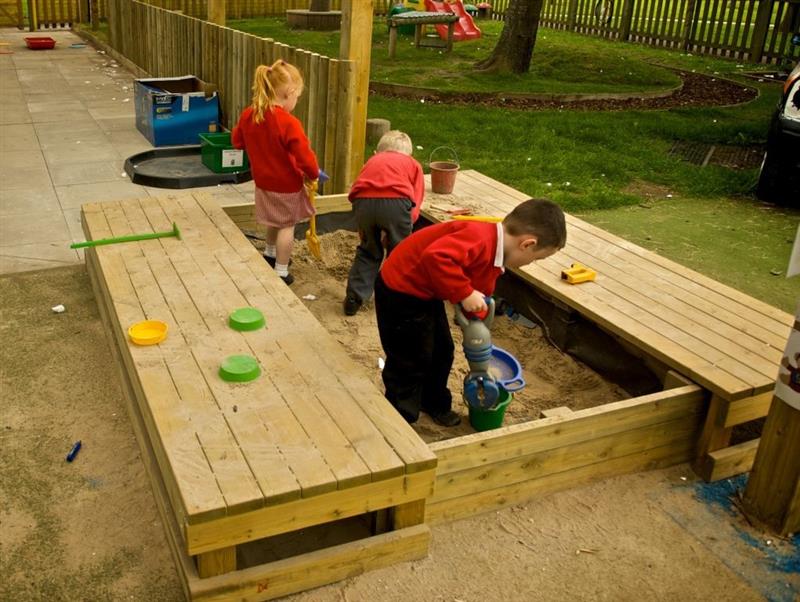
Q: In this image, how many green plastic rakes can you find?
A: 1